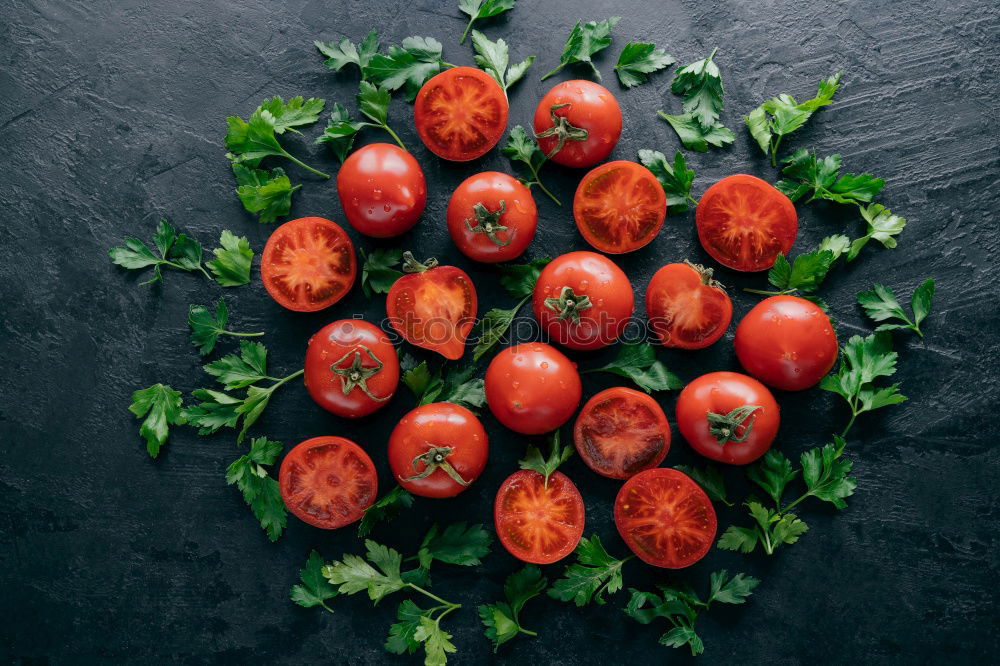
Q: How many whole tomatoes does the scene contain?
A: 9